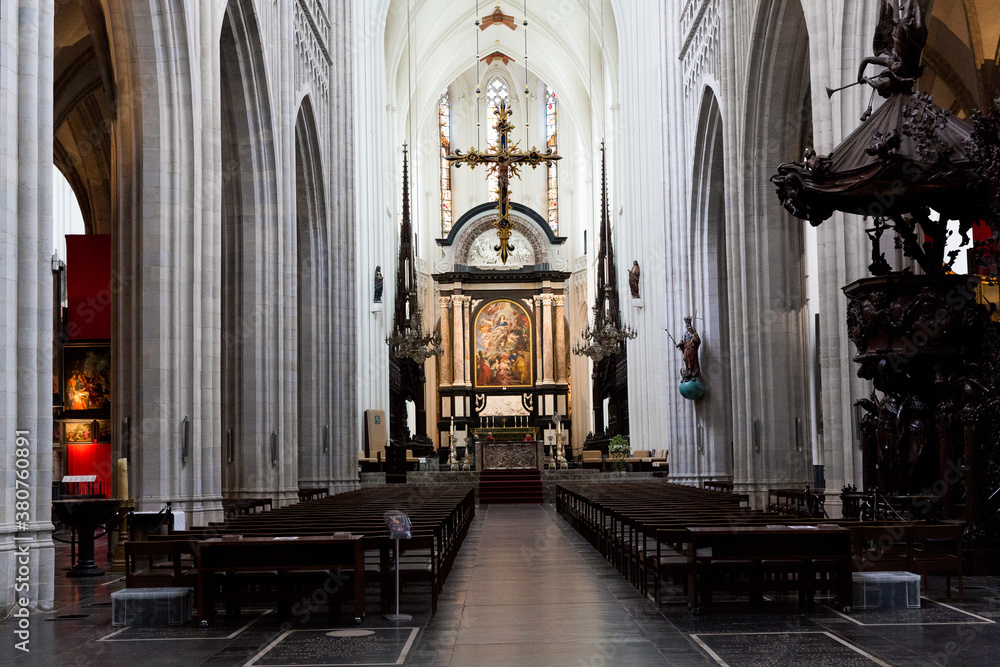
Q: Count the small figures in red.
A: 2